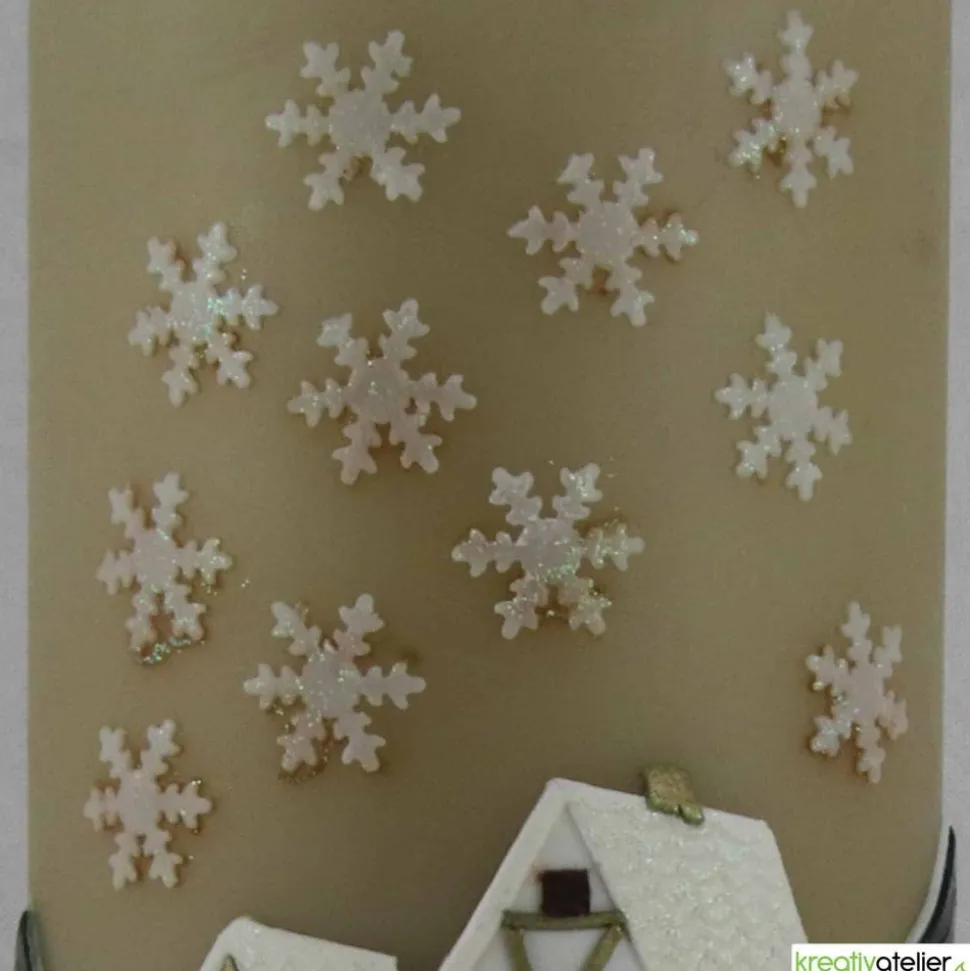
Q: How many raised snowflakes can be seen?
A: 11